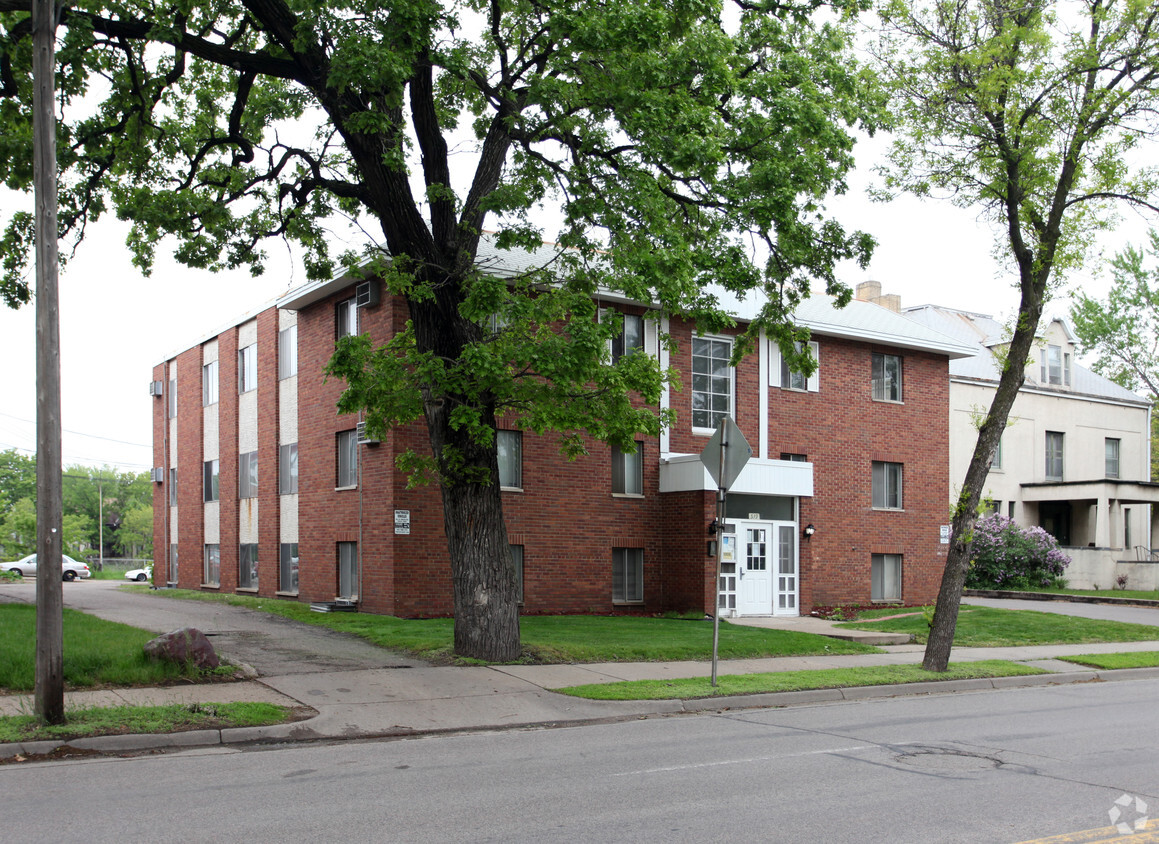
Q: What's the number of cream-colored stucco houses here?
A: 1